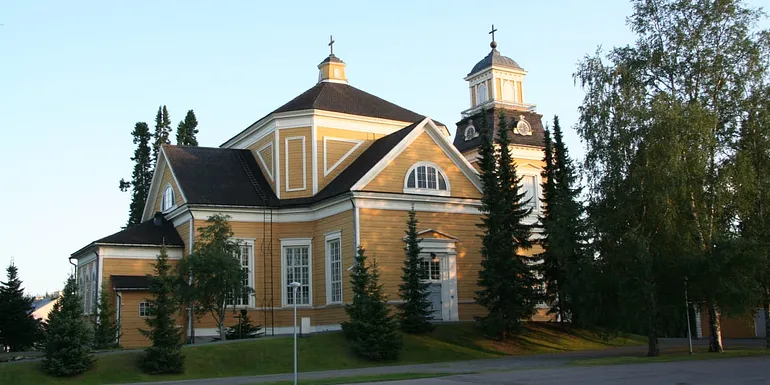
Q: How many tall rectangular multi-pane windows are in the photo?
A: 3